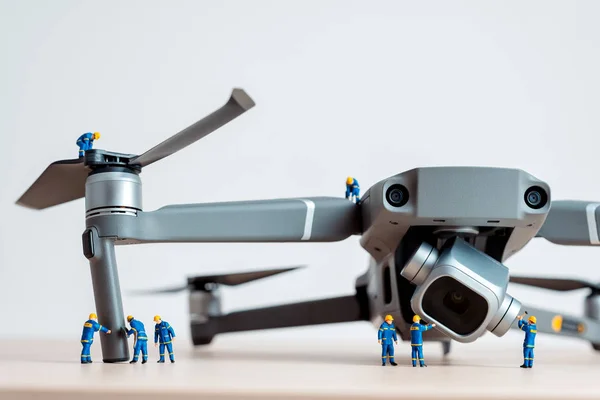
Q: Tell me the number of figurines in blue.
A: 8